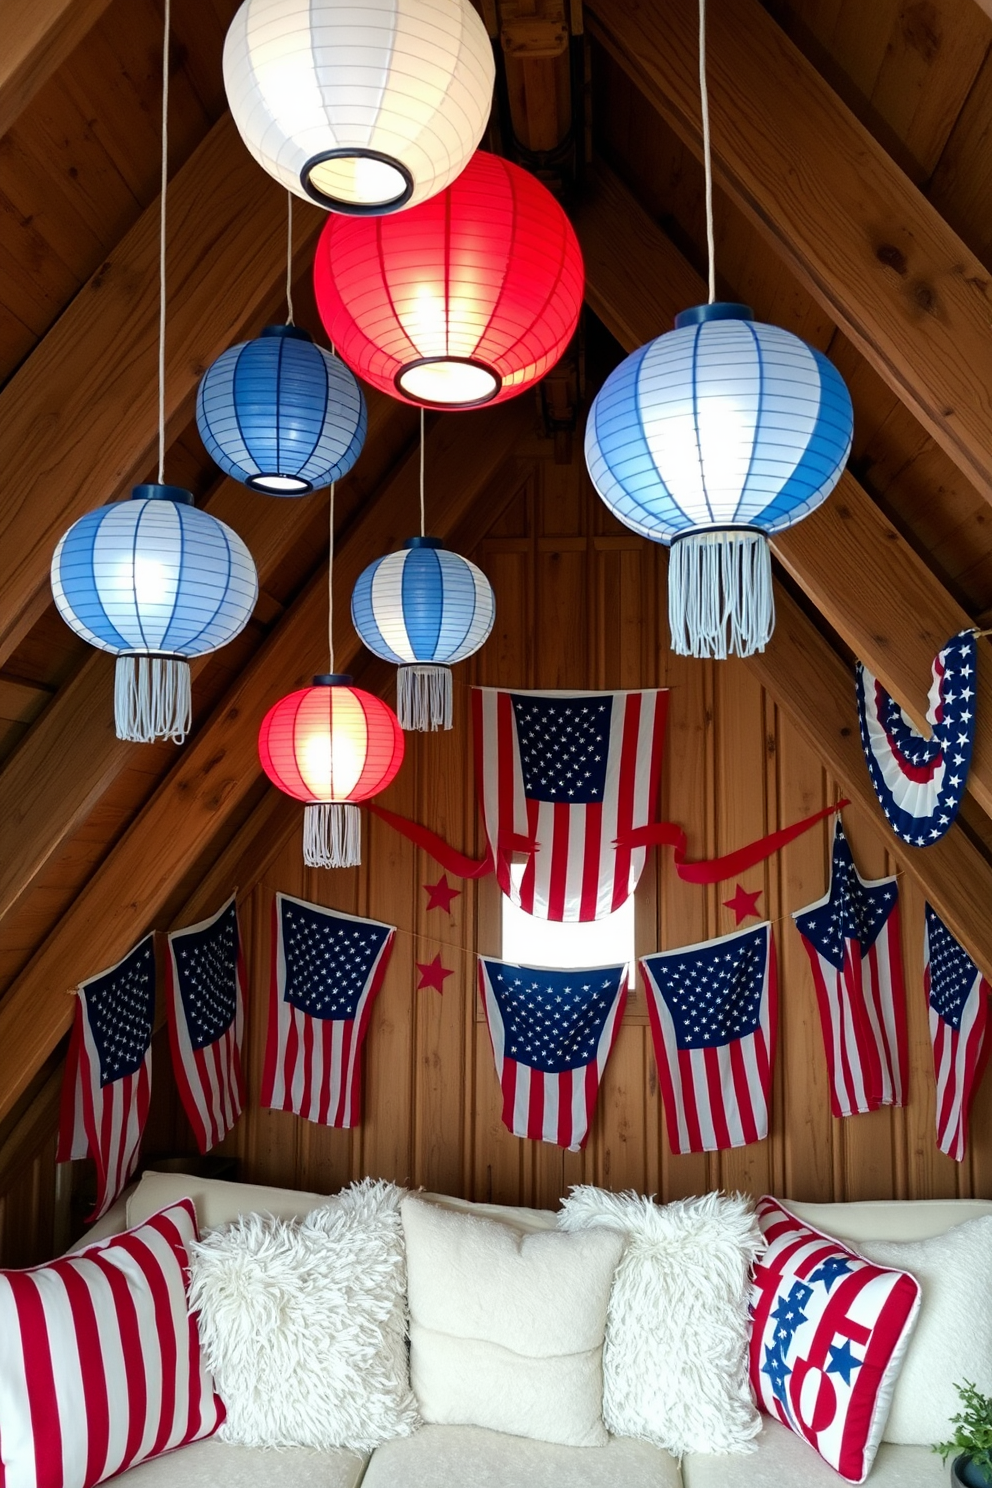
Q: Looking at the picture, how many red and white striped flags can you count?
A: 8